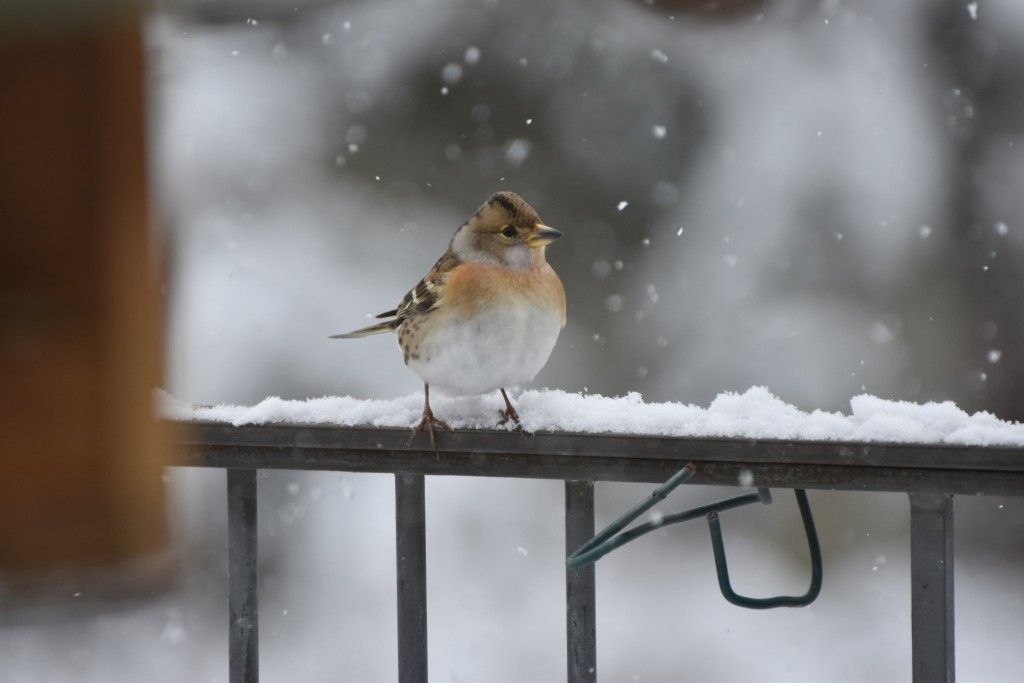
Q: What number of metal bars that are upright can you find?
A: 4